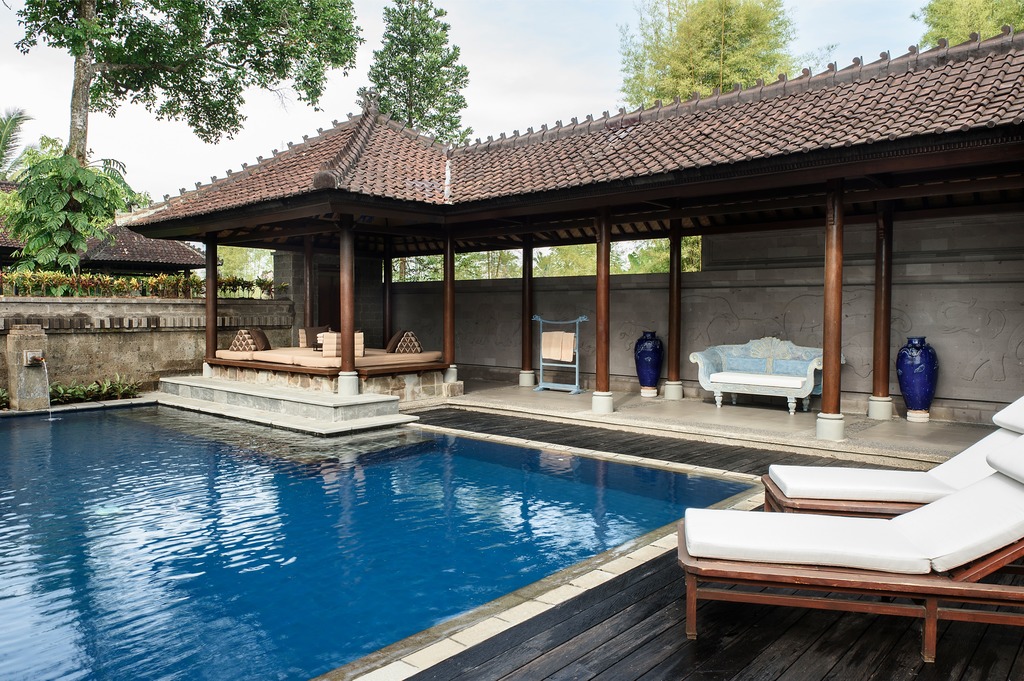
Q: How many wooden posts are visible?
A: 10